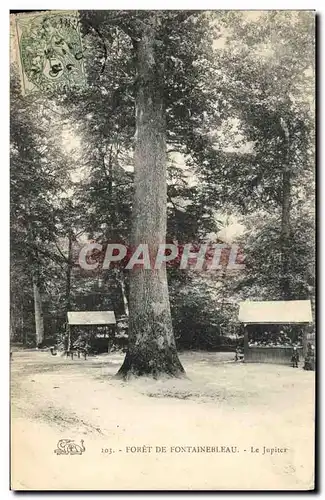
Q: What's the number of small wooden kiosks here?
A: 2